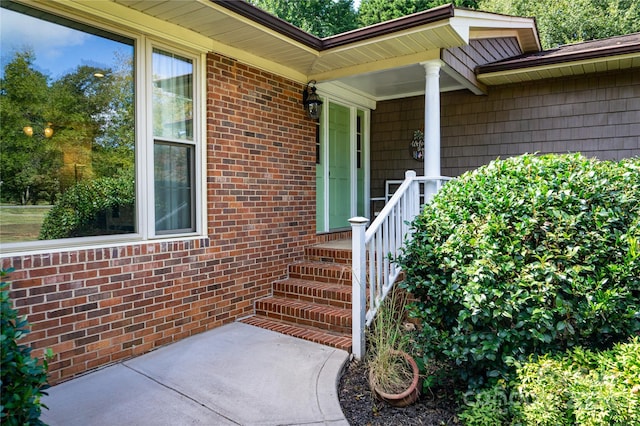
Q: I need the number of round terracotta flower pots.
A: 1